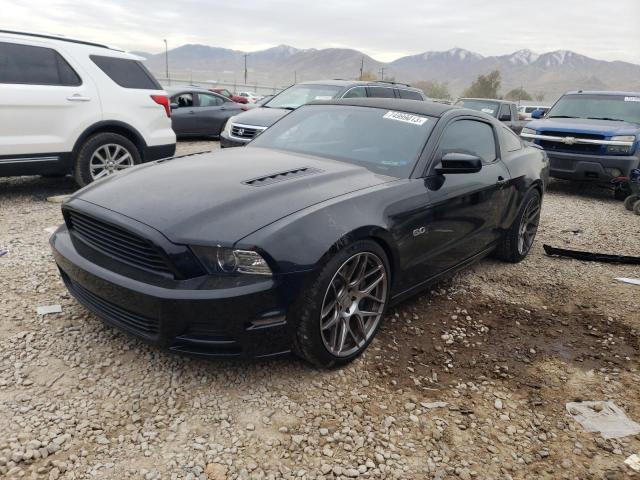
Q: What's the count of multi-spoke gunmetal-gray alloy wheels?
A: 2